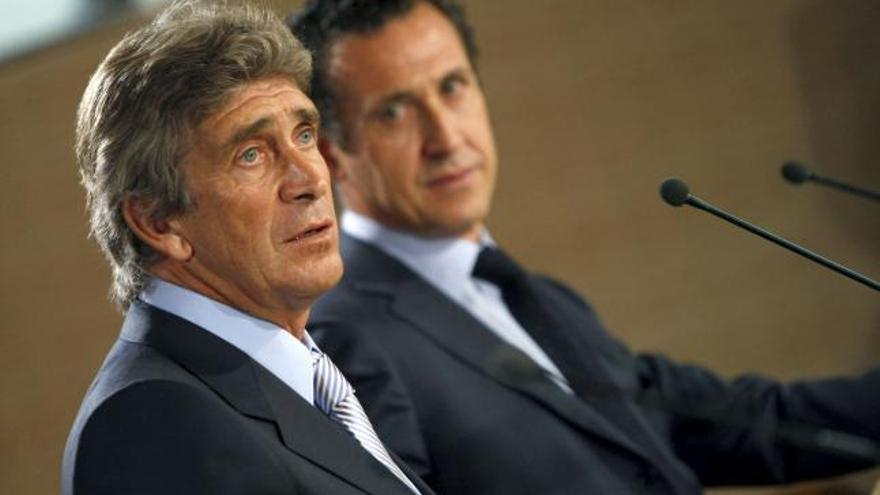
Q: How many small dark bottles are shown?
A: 0